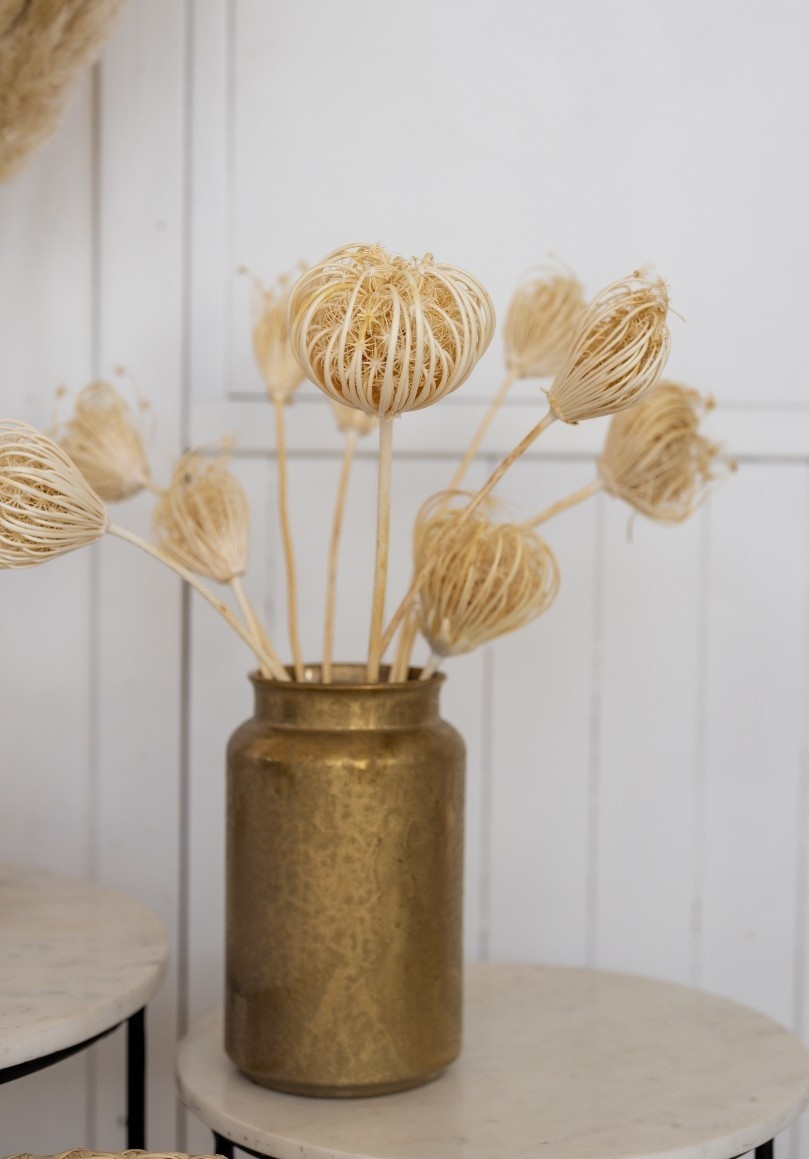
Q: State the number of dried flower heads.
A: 10